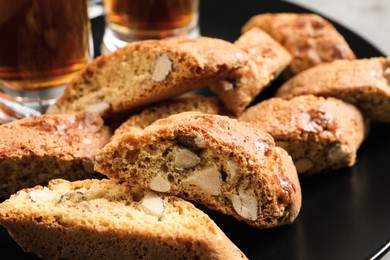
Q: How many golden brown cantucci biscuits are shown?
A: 9